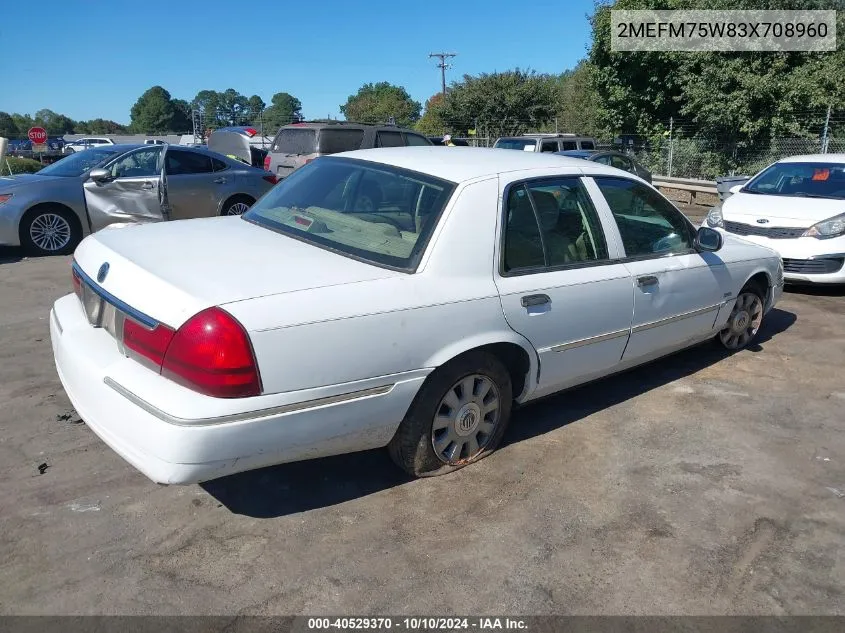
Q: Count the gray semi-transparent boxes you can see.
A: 2